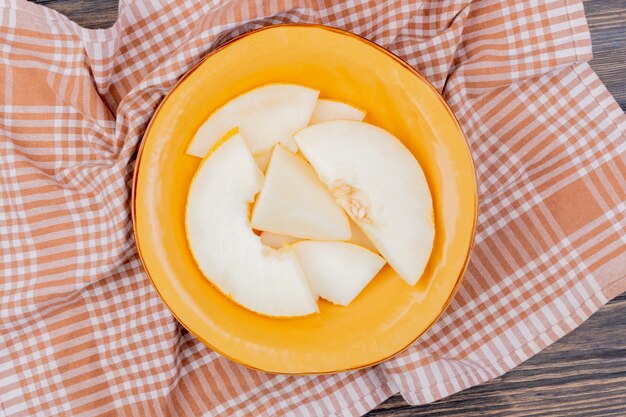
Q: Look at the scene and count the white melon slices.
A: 6